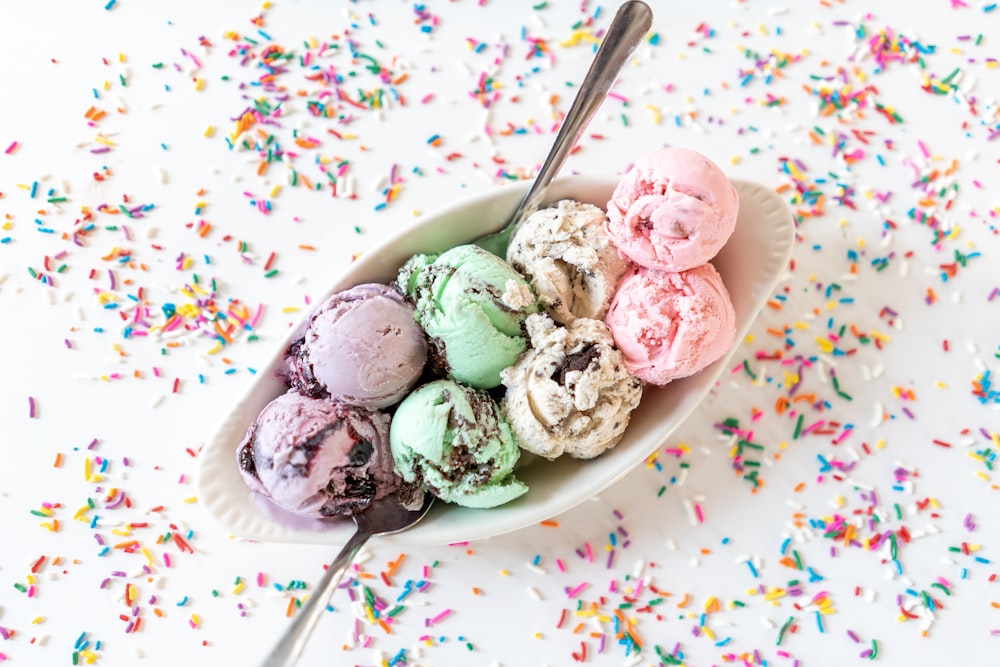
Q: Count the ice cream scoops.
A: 8